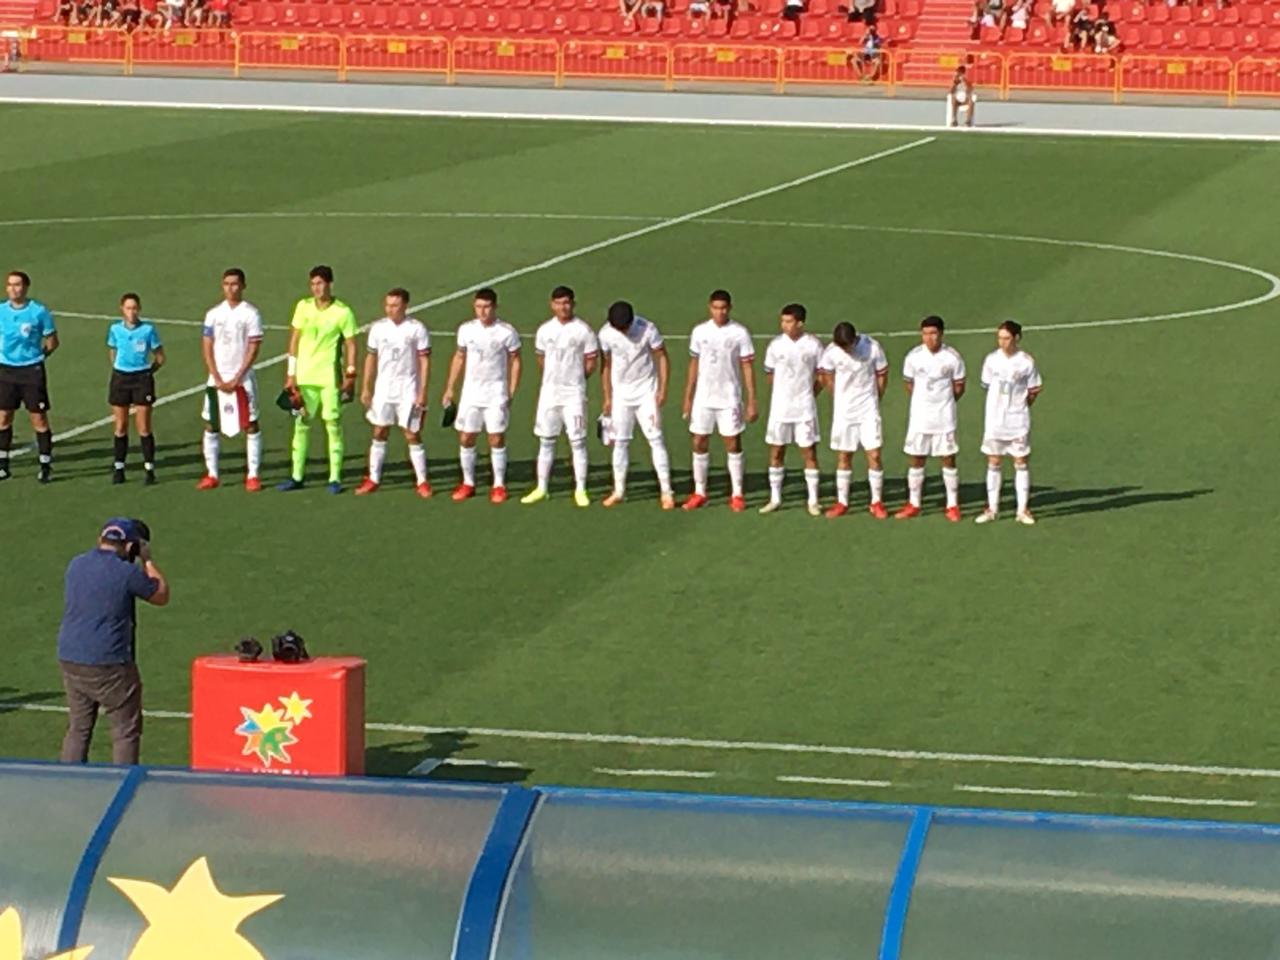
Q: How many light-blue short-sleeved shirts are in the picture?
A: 2